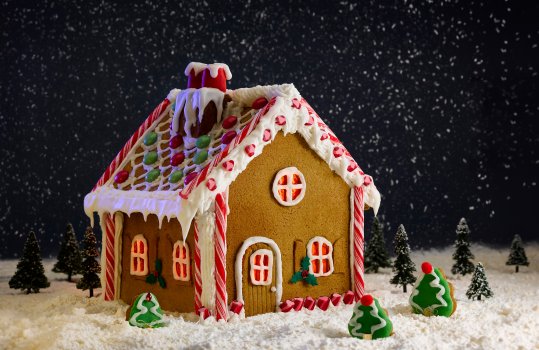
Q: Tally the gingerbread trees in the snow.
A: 3